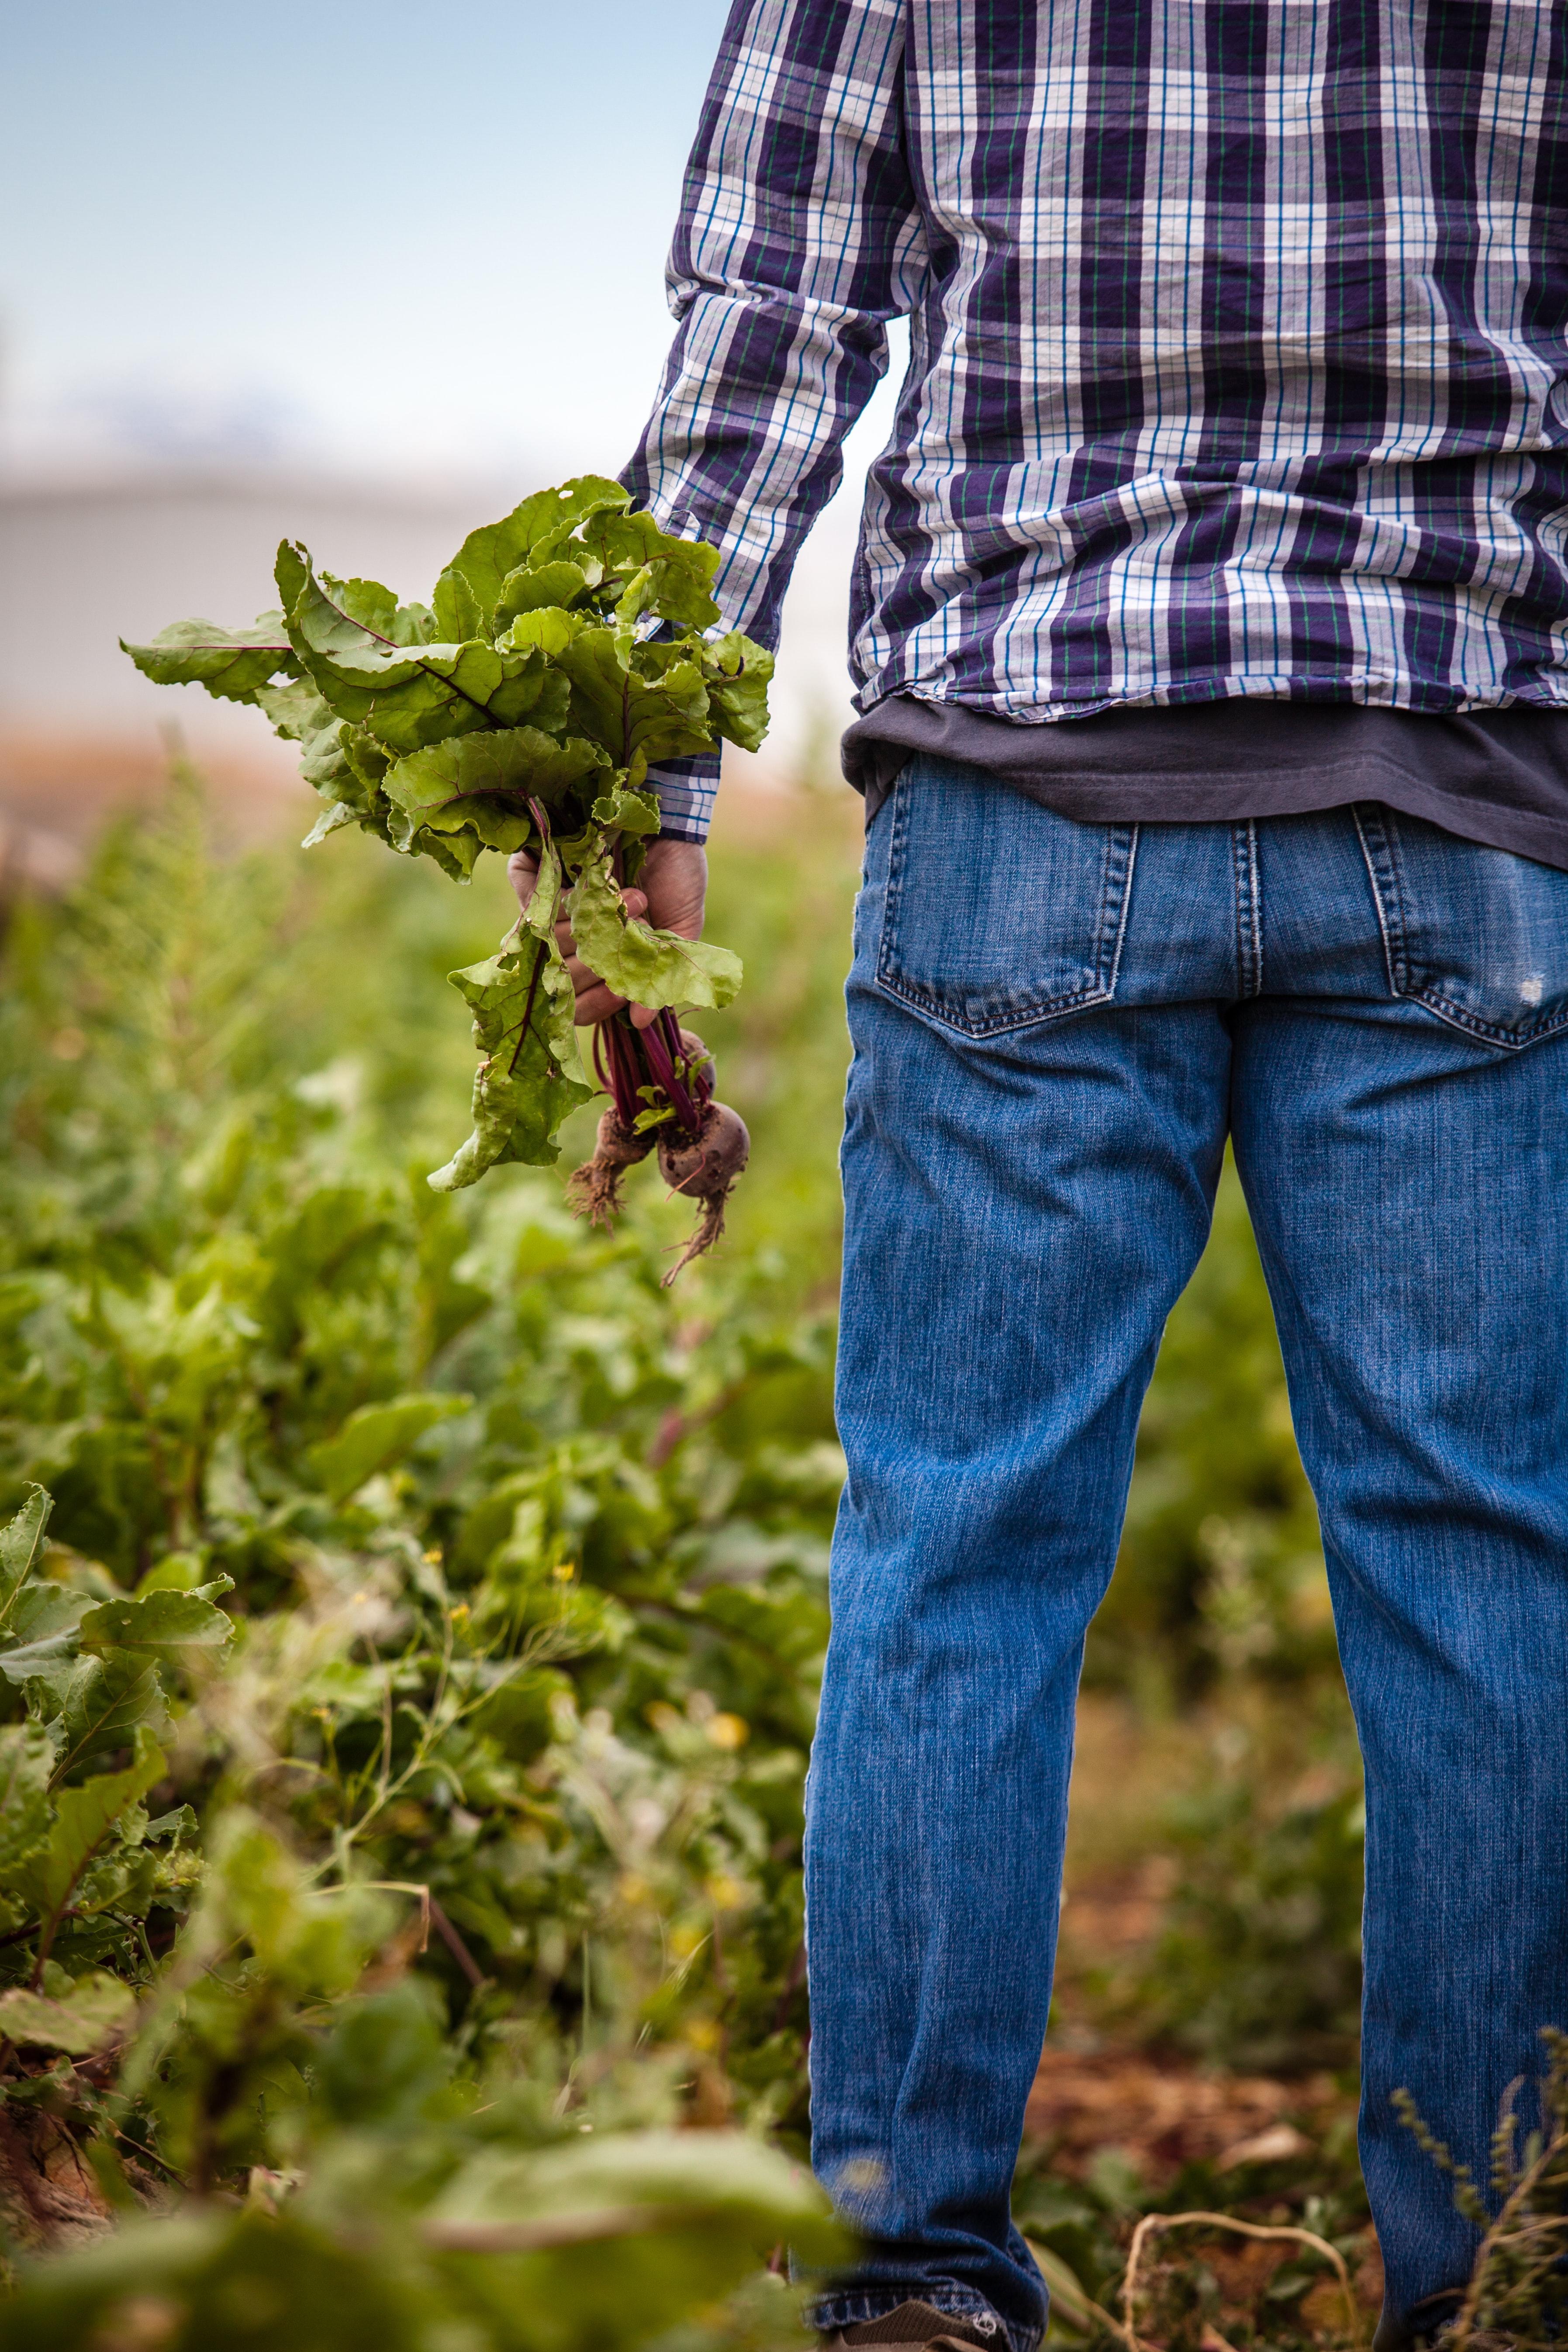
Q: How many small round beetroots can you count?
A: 3